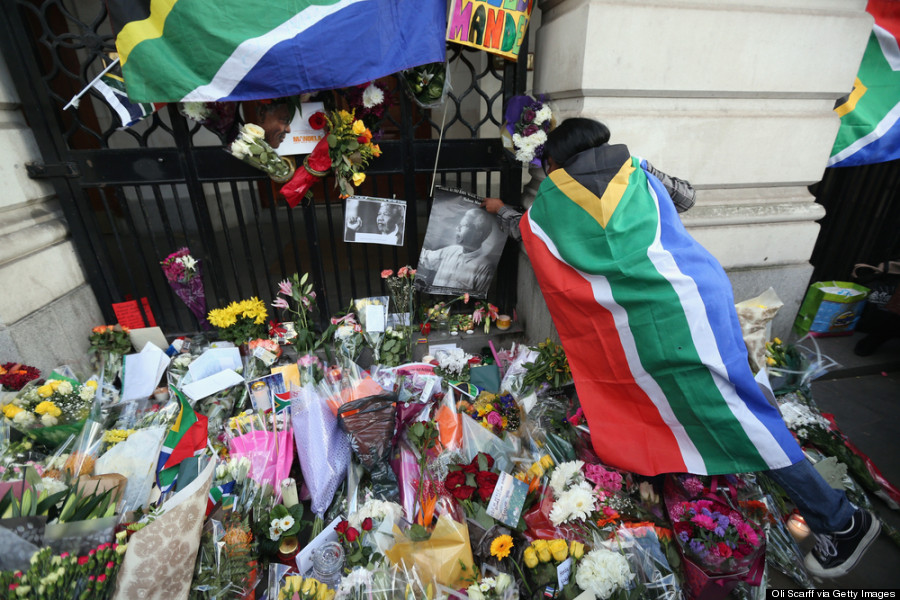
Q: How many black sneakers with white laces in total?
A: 1